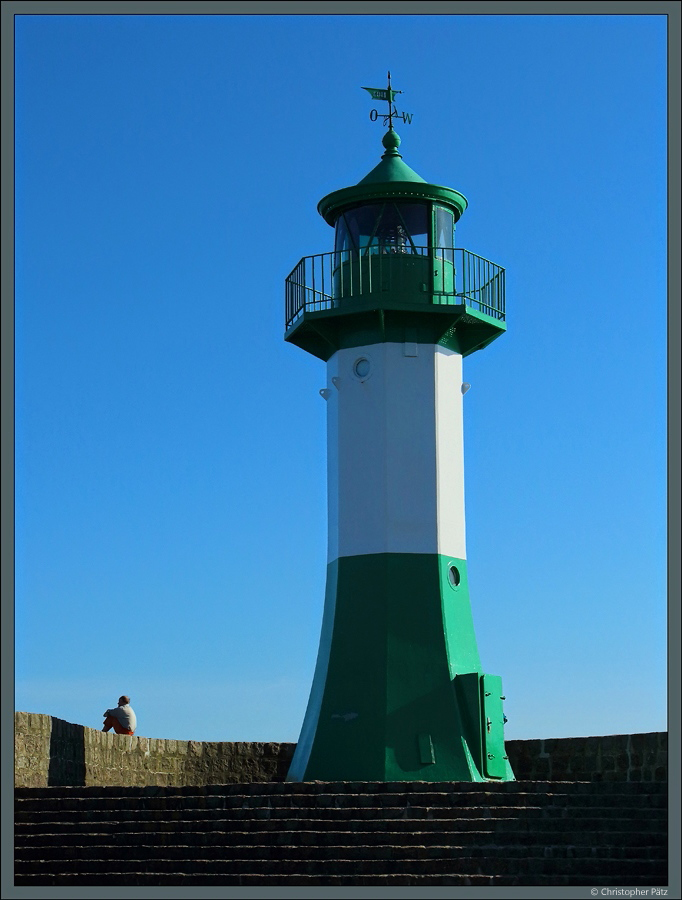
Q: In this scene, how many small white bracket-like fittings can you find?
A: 3